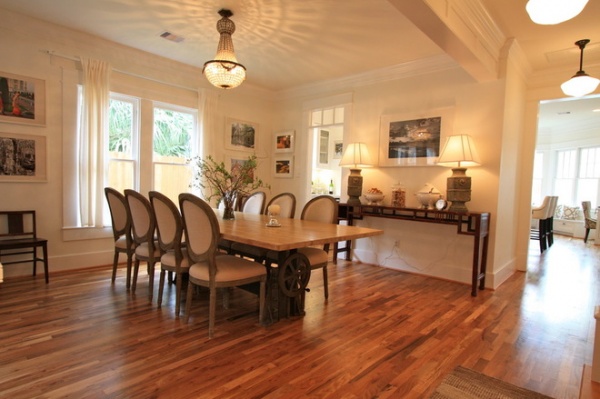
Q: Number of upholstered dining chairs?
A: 8